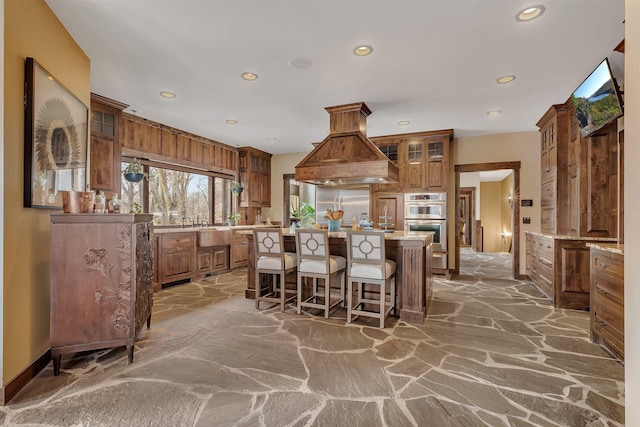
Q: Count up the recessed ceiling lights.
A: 9